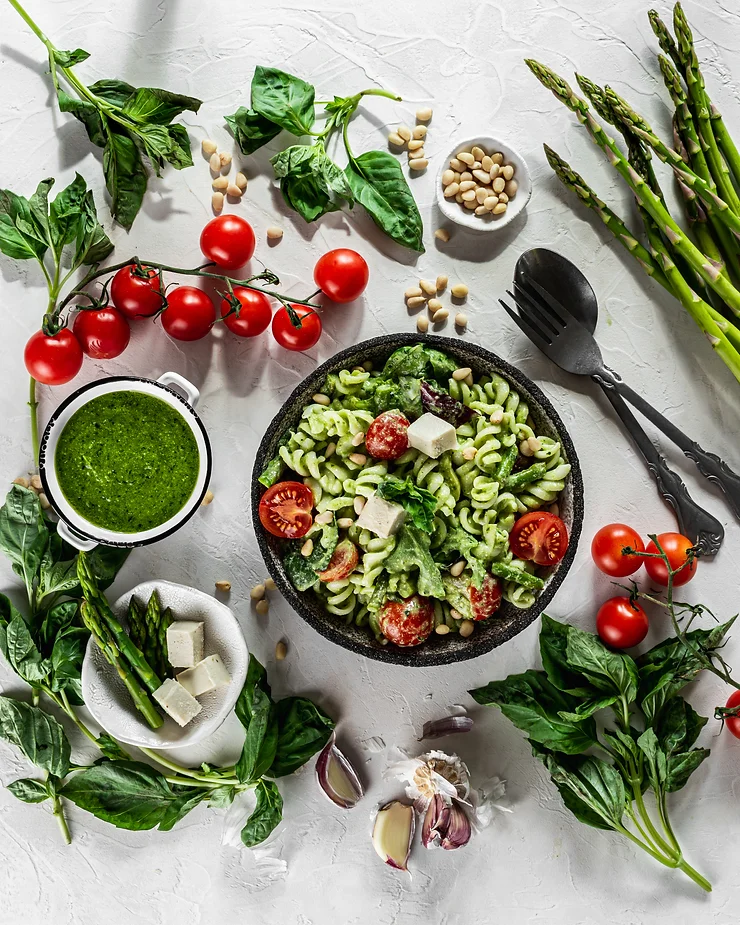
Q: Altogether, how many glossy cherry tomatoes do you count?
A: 12